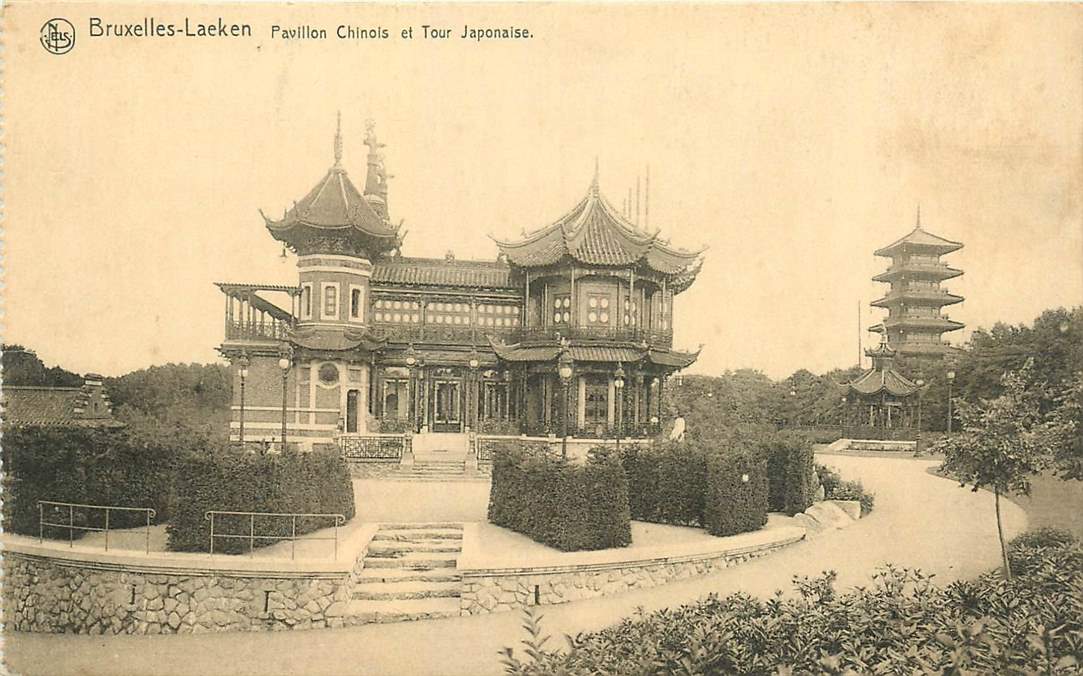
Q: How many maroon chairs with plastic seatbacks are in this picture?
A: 0